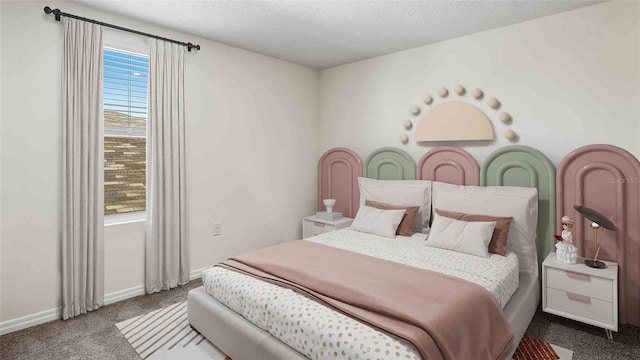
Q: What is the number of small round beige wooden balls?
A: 10